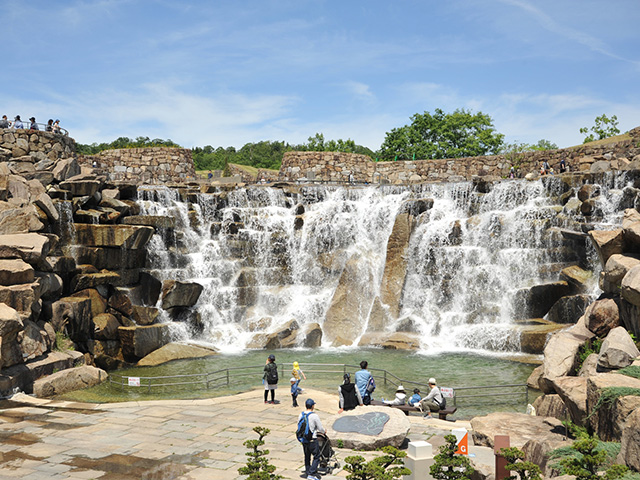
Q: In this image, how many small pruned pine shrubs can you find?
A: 5